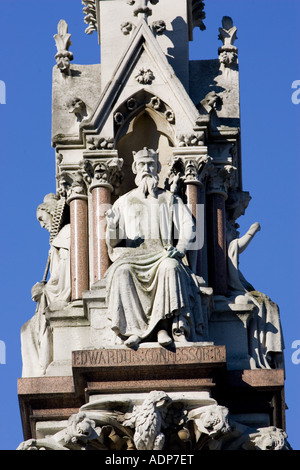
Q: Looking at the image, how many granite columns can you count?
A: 4